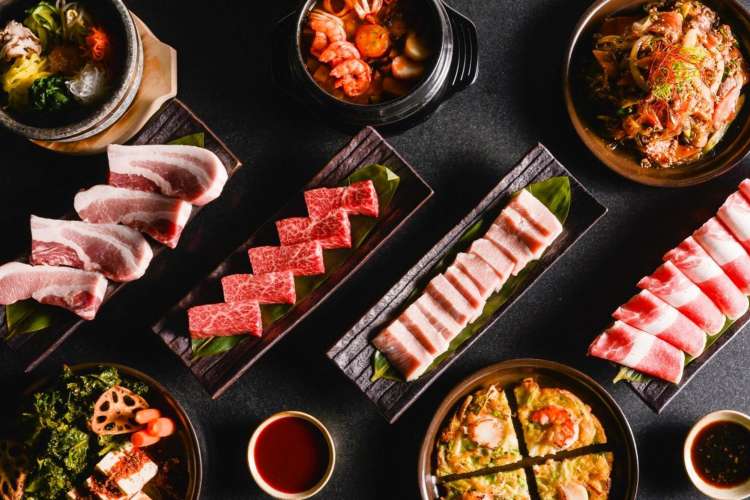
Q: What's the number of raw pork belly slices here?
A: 4